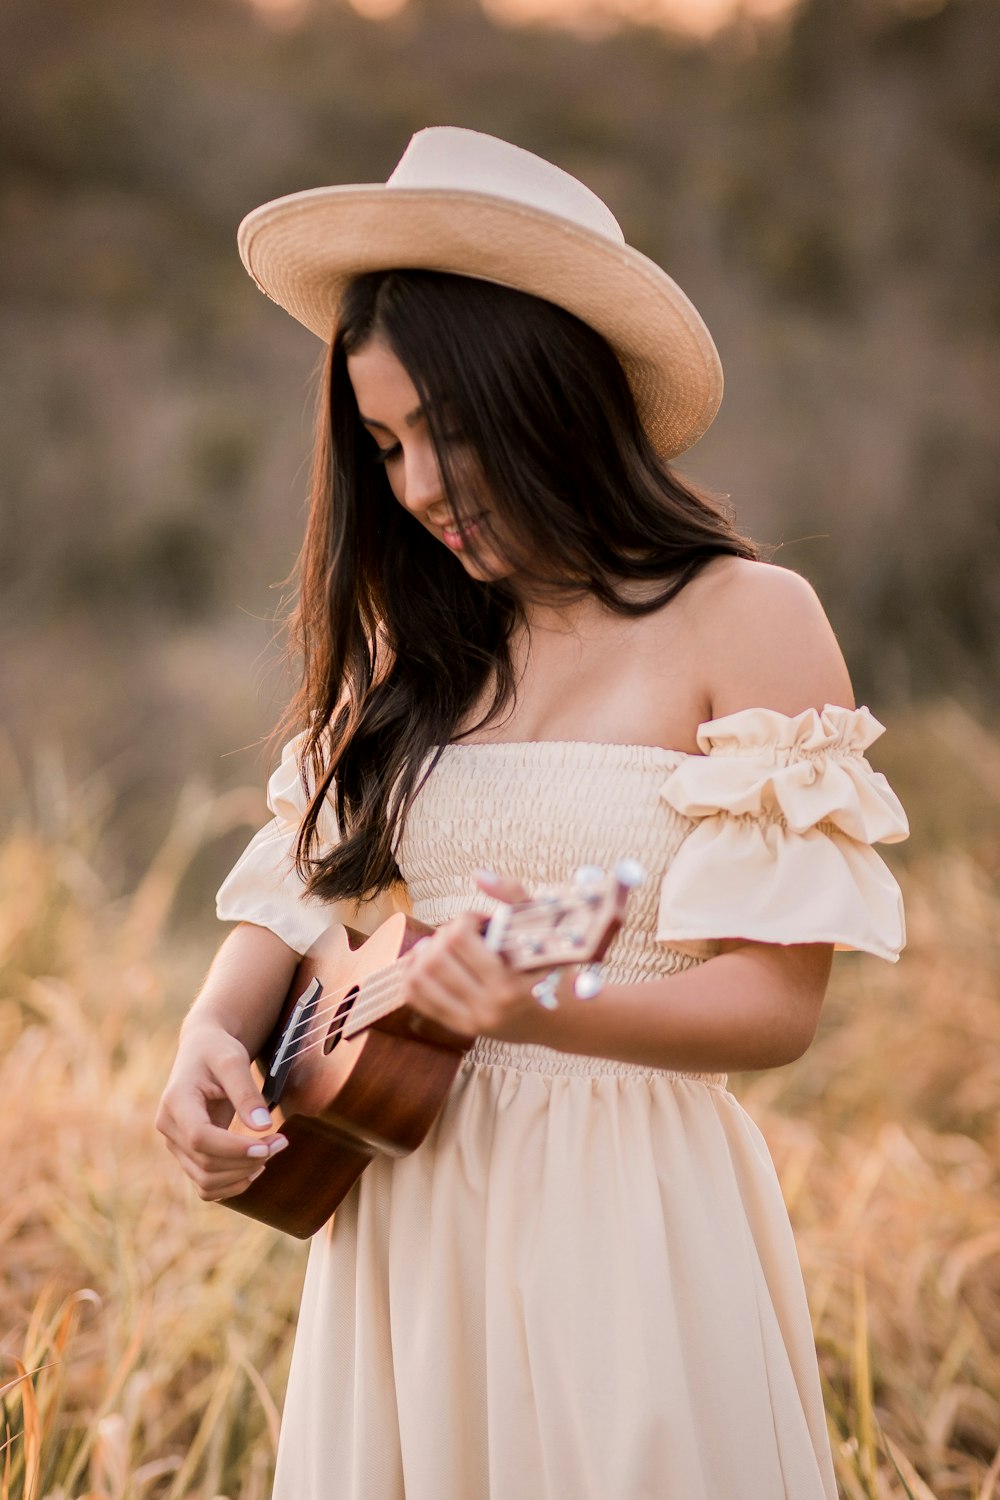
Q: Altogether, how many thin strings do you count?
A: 4